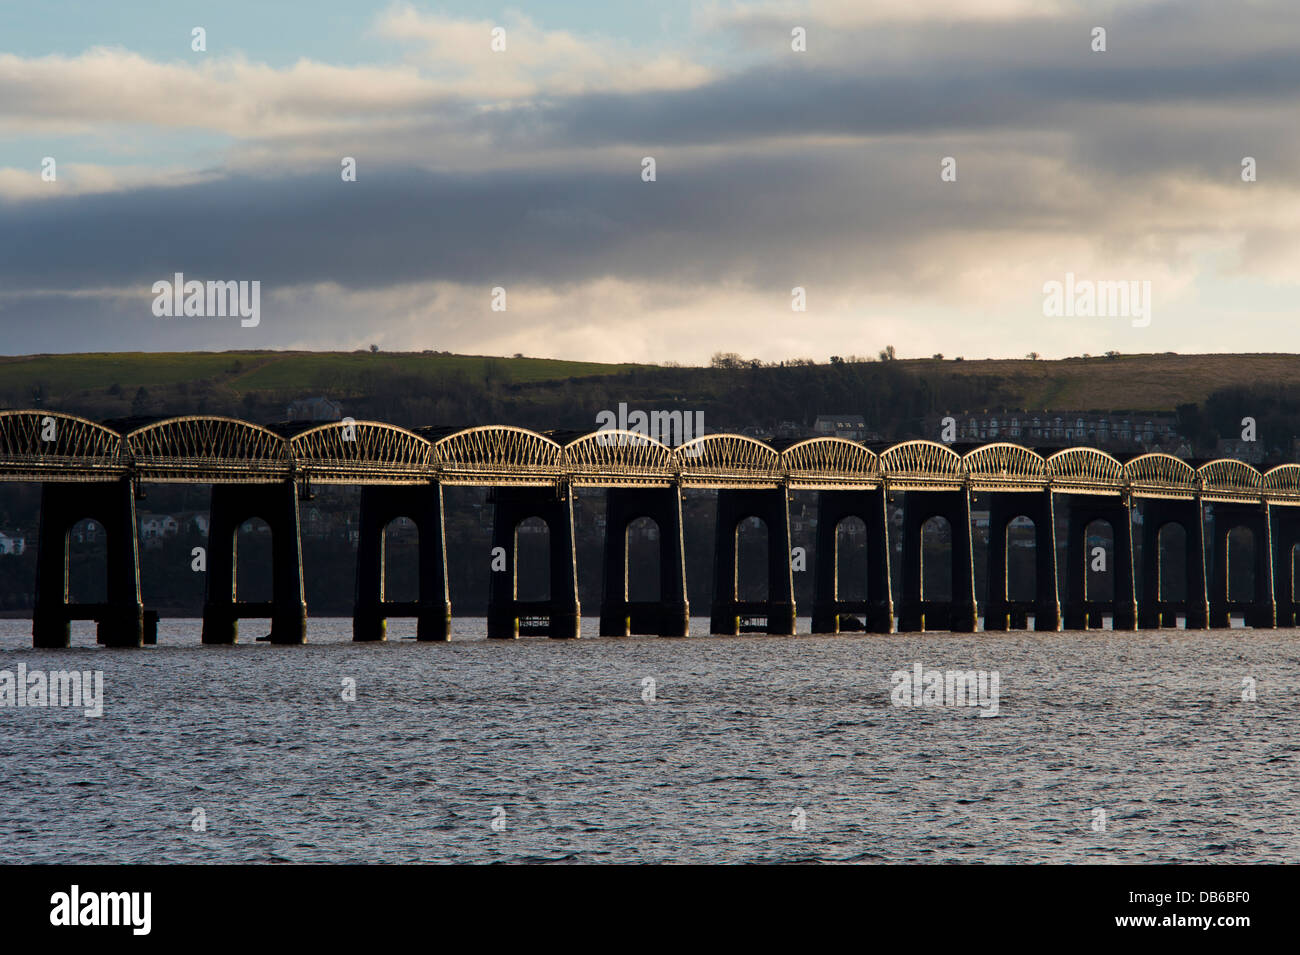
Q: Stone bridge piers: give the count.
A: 13